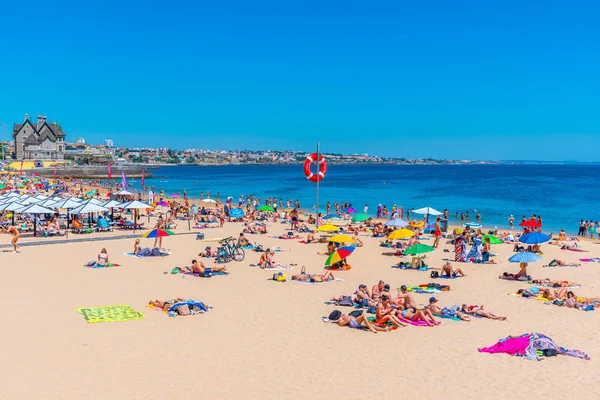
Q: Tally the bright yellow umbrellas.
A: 3